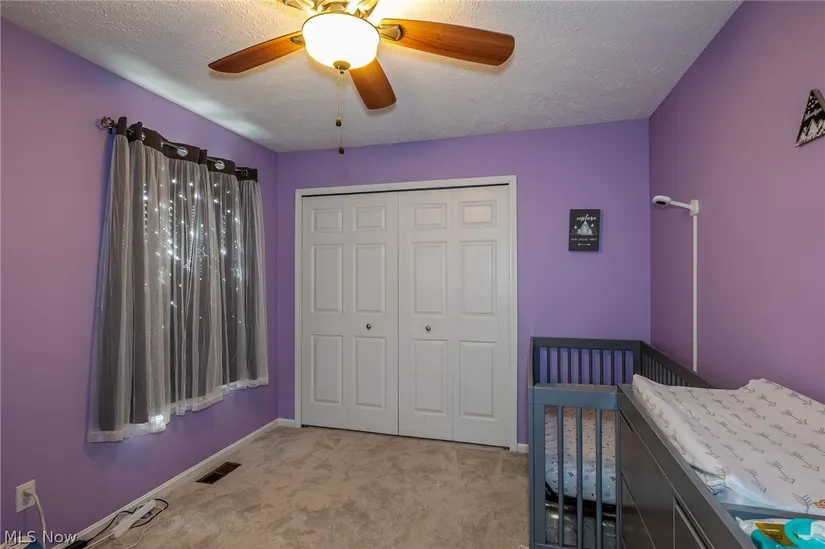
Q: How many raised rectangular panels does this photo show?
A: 12